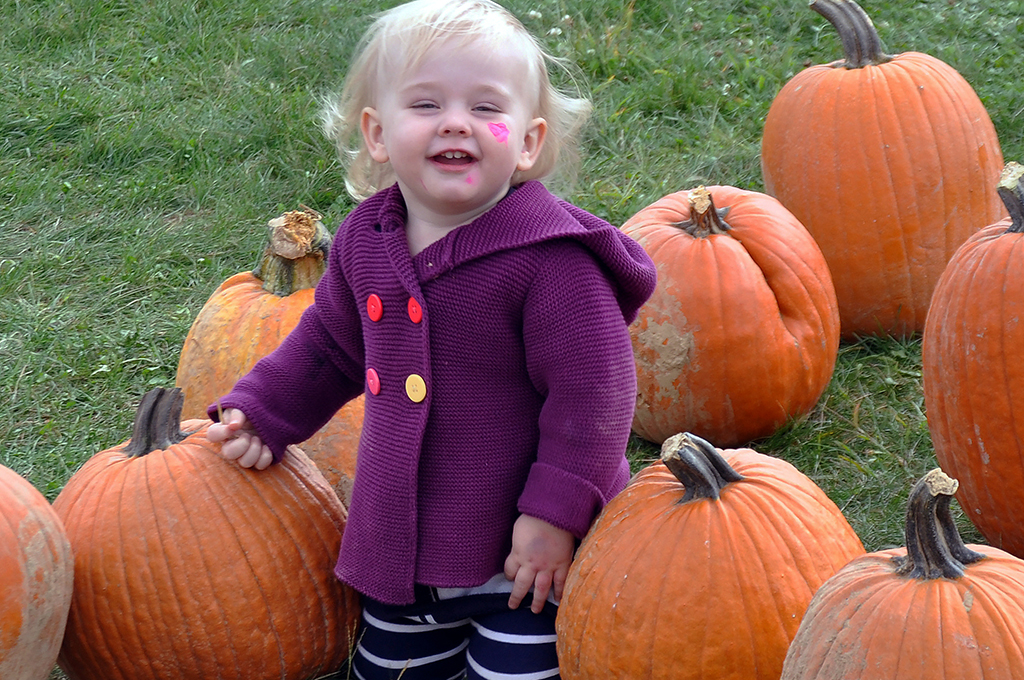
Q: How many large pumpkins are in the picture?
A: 8